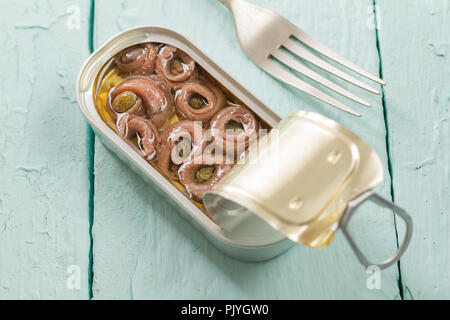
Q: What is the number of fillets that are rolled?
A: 8